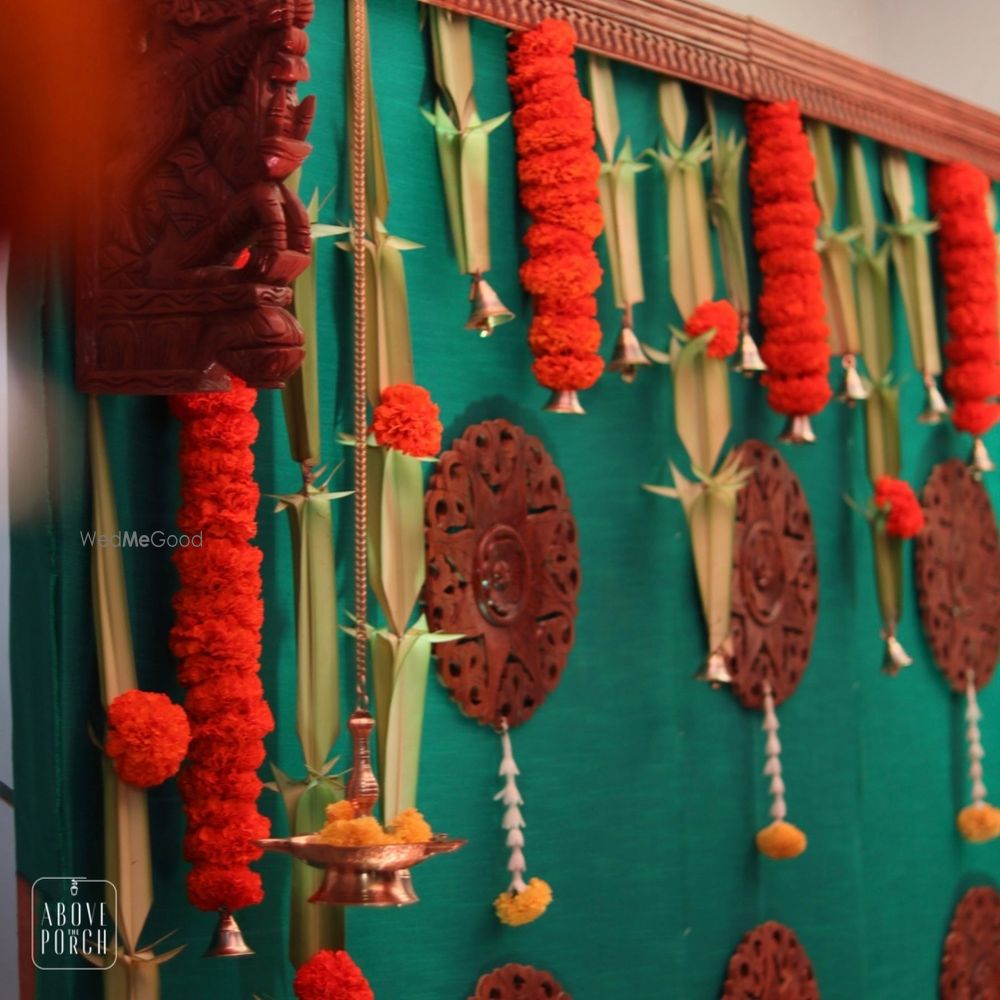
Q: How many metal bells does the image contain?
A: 11